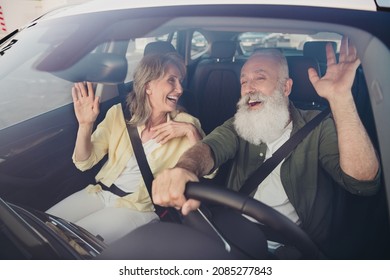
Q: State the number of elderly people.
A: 2